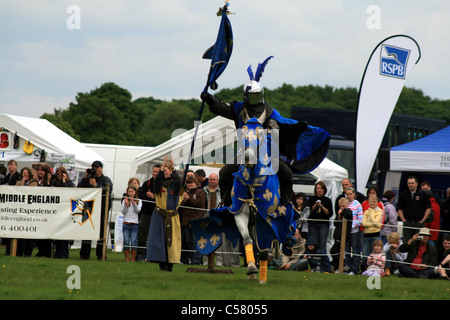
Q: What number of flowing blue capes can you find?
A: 1